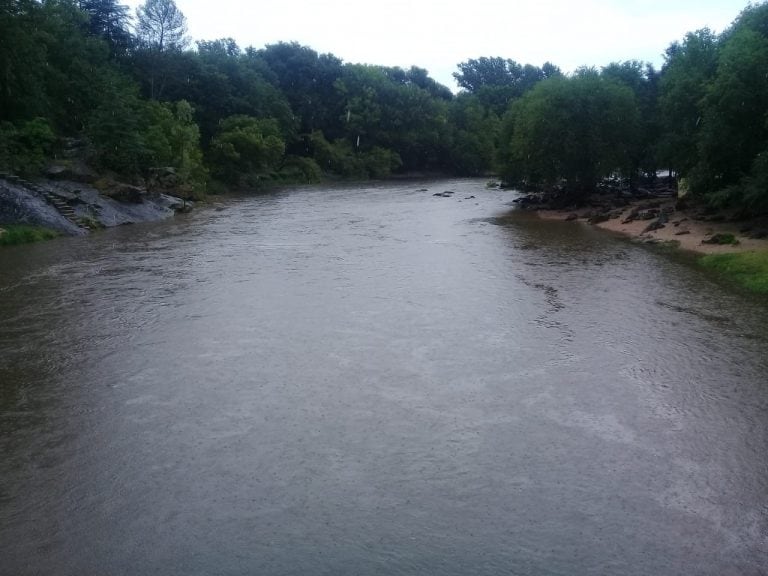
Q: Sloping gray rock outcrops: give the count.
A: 1